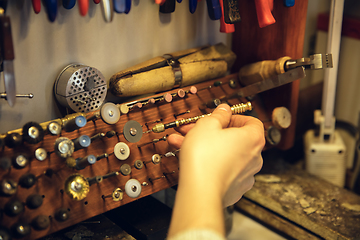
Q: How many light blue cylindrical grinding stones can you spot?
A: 3